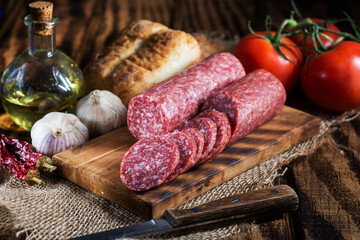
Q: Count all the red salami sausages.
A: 2